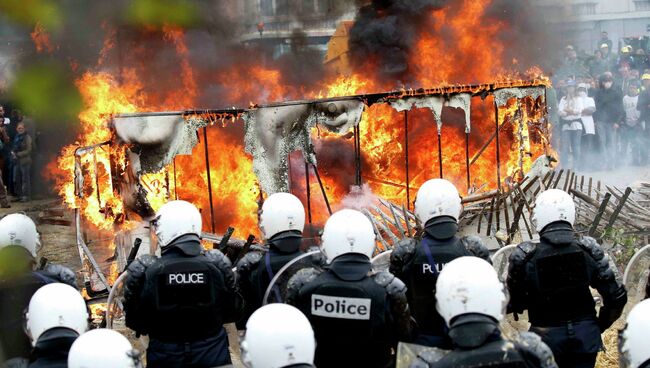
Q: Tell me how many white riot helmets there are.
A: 11